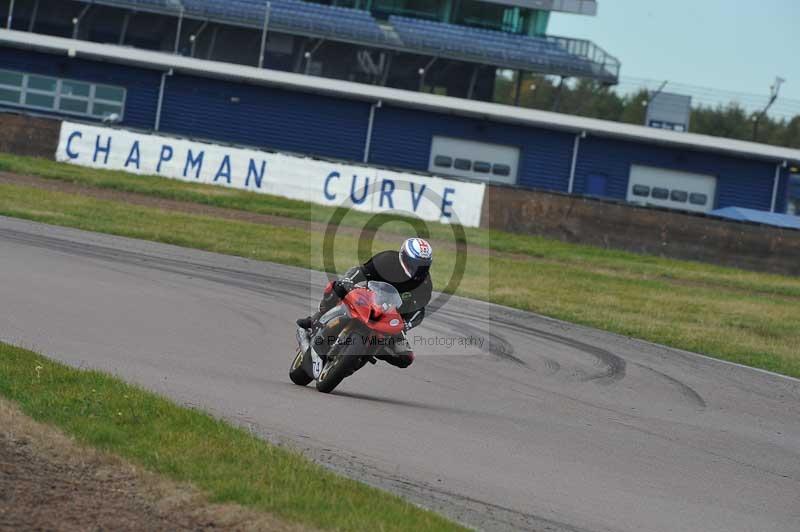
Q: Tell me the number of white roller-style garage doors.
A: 2